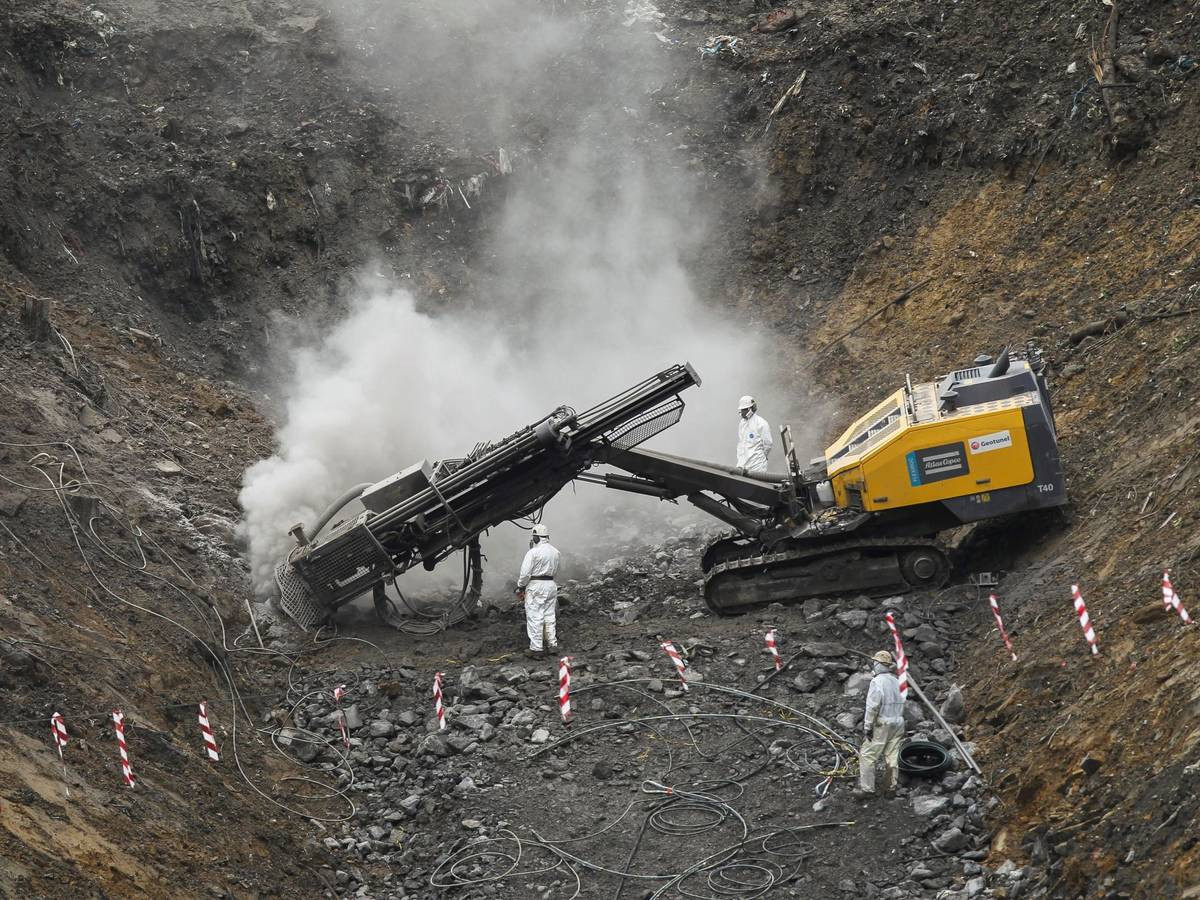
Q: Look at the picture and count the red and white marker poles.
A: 12